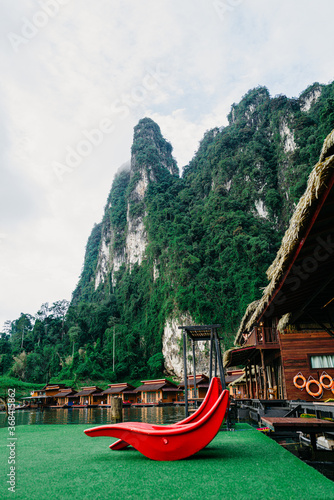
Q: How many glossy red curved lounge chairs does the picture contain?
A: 2